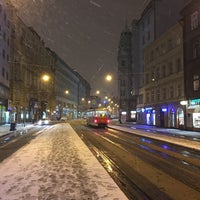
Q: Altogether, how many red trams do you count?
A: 1